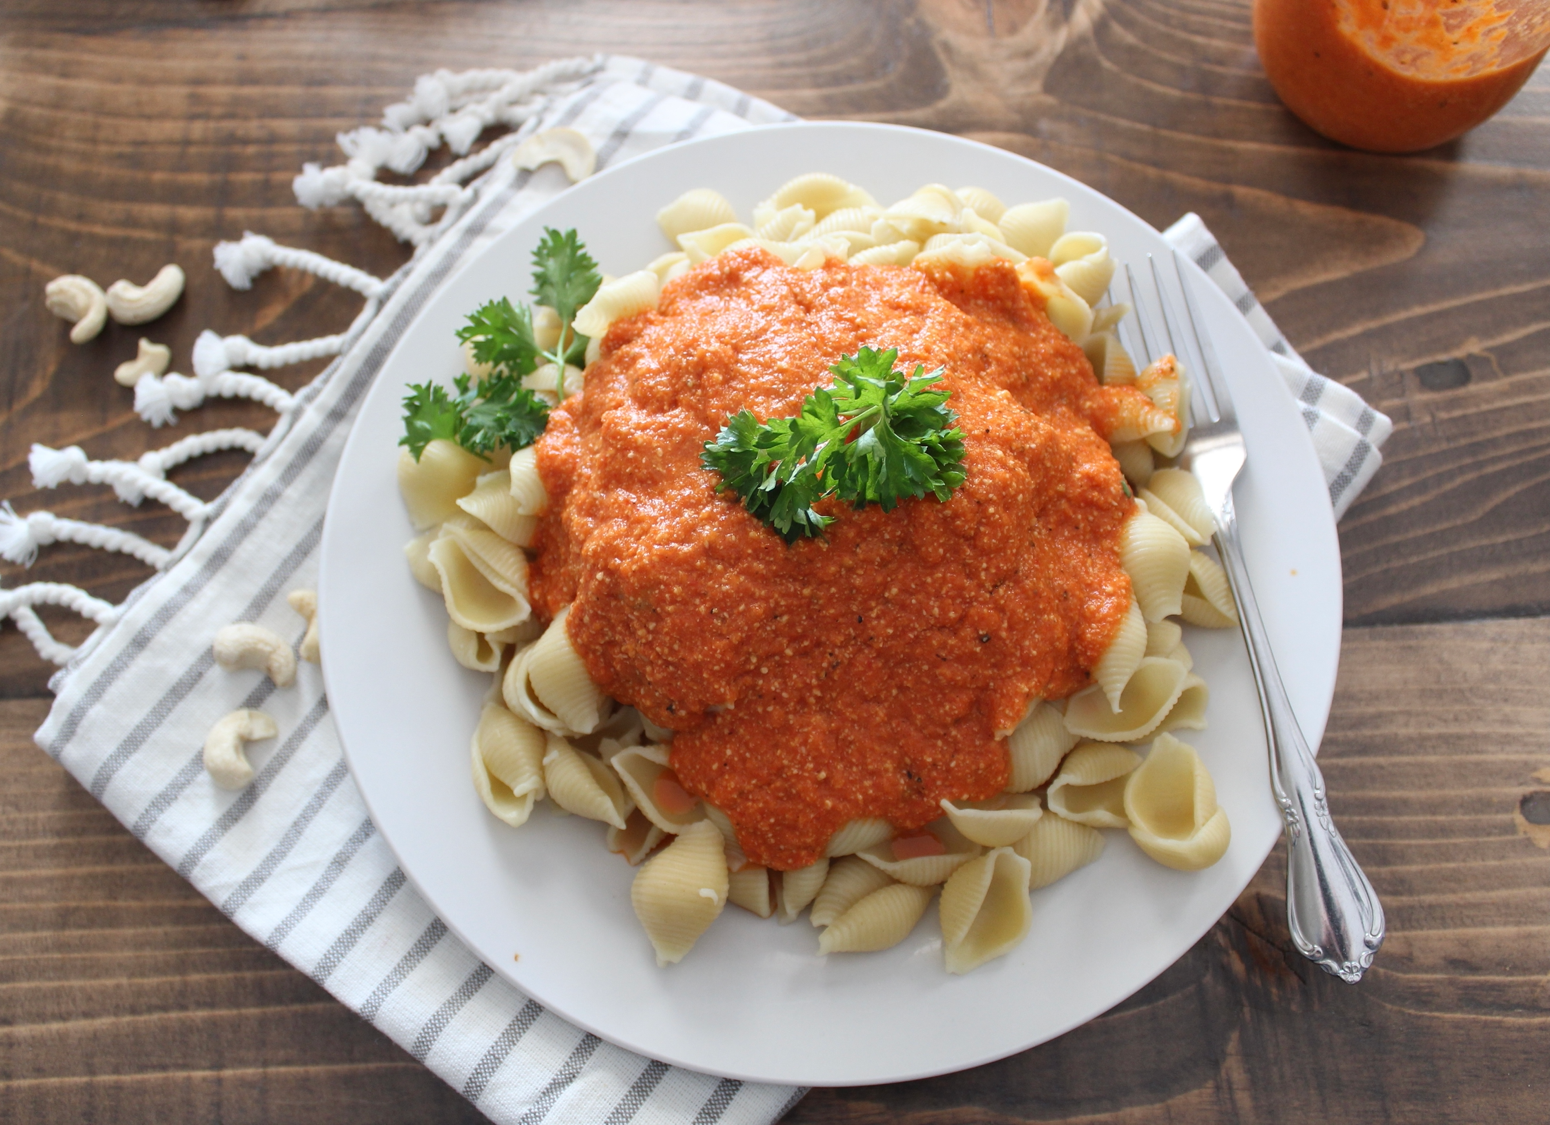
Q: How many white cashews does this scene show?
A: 7